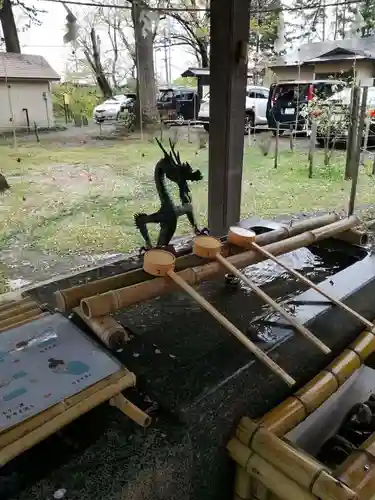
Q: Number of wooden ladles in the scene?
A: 3